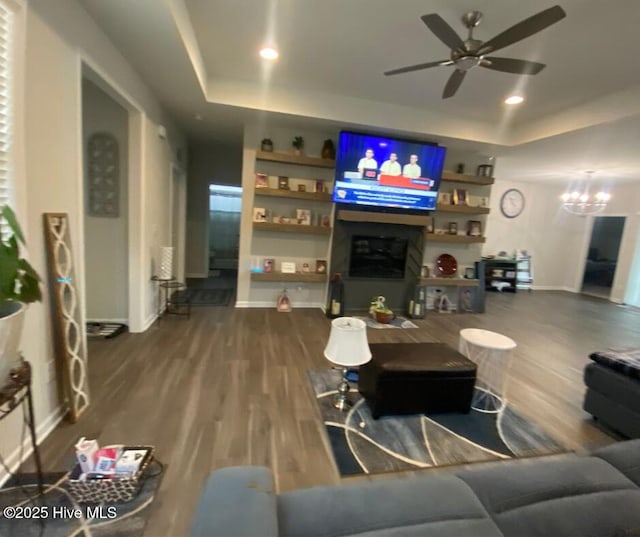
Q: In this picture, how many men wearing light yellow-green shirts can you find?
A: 3